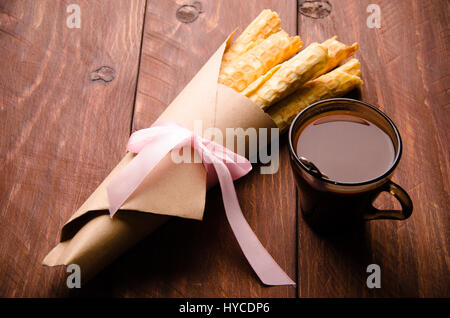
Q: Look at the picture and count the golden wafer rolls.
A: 5